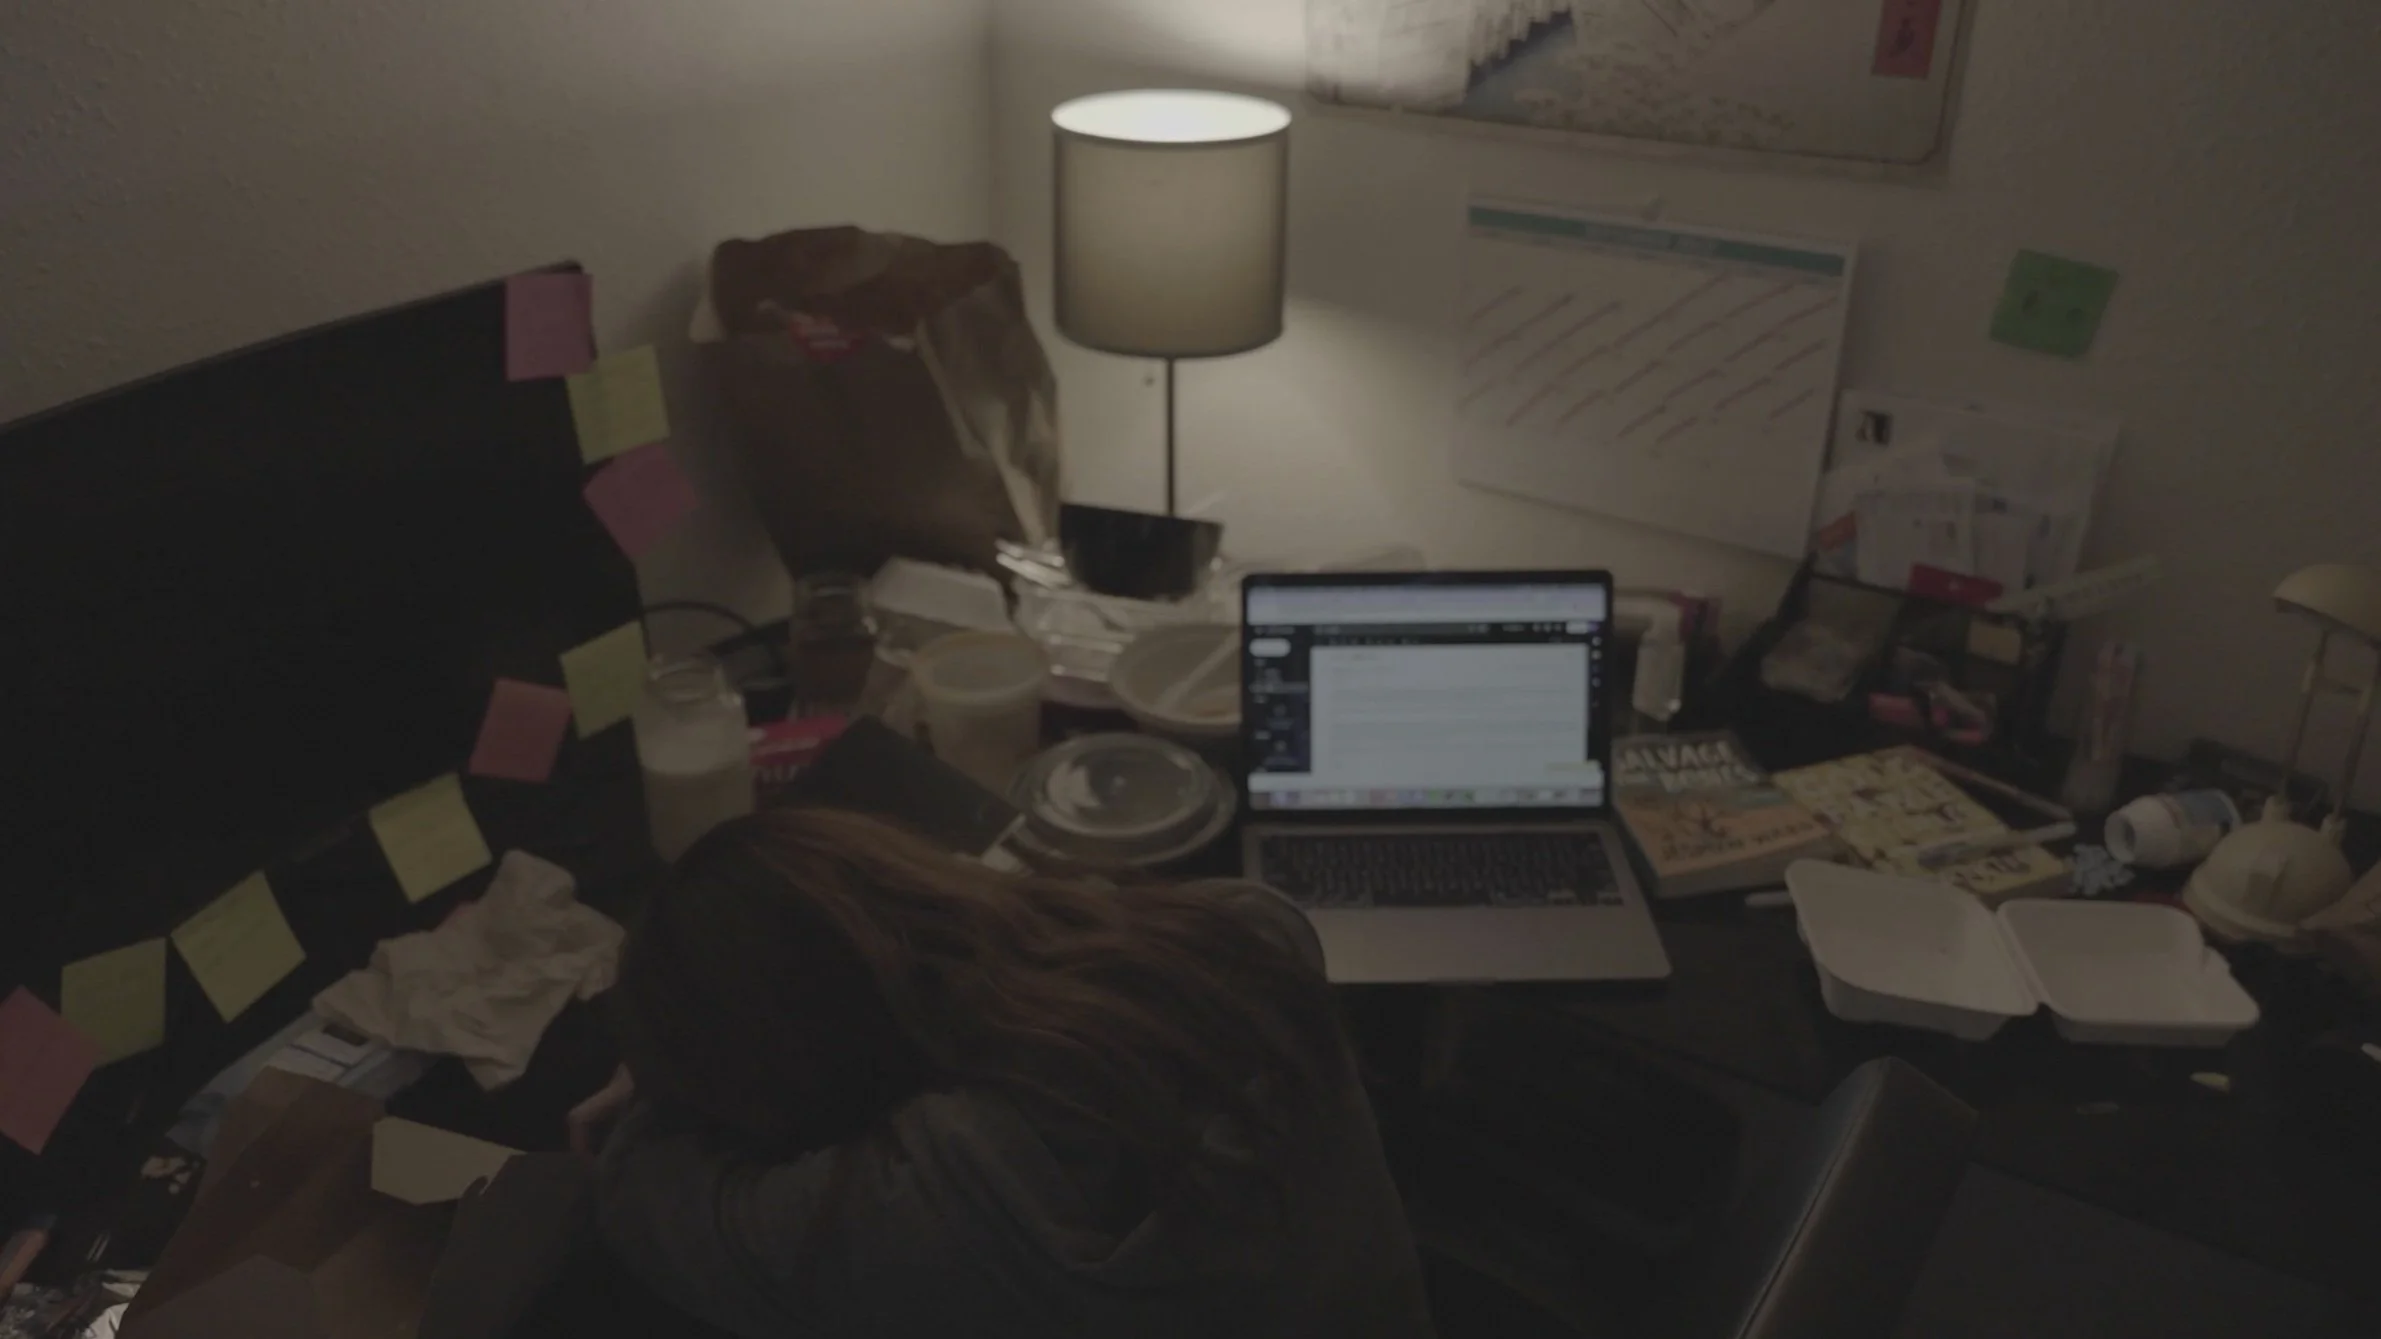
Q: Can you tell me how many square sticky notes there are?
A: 10